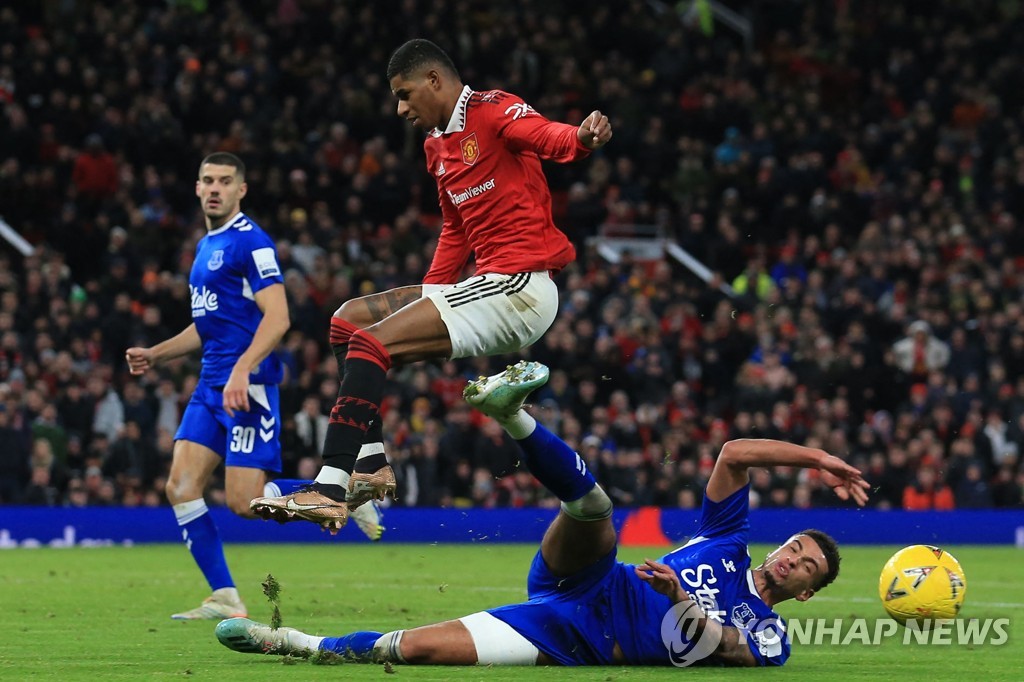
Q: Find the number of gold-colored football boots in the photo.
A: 2